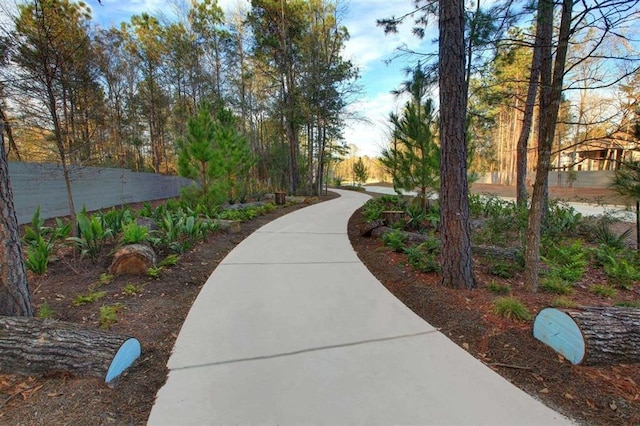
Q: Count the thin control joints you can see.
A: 3